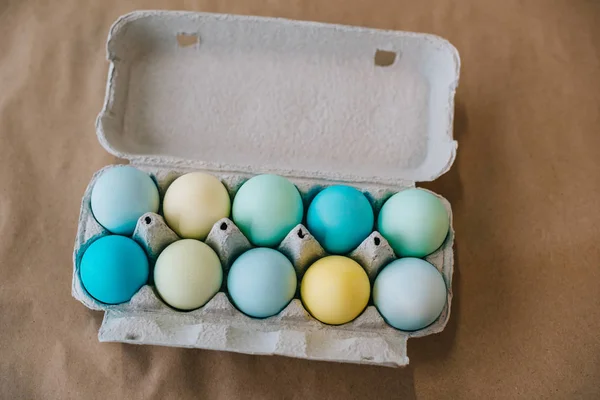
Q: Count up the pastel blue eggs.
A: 3